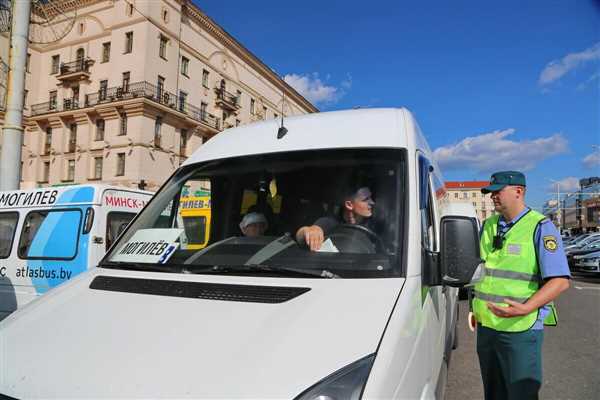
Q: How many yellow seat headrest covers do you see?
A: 2